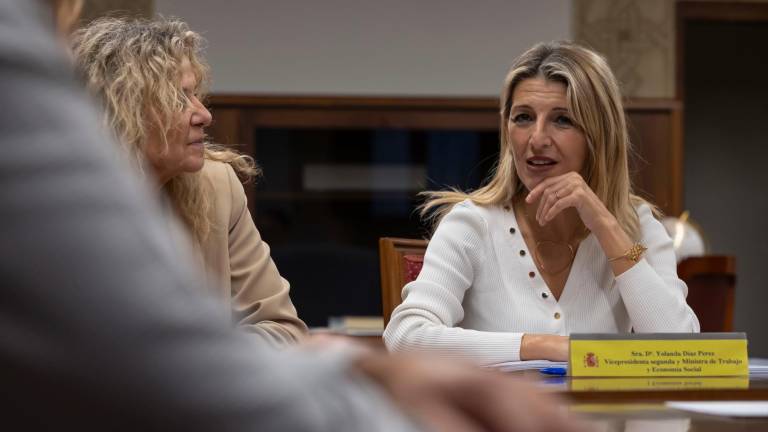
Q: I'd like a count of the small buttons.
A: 6